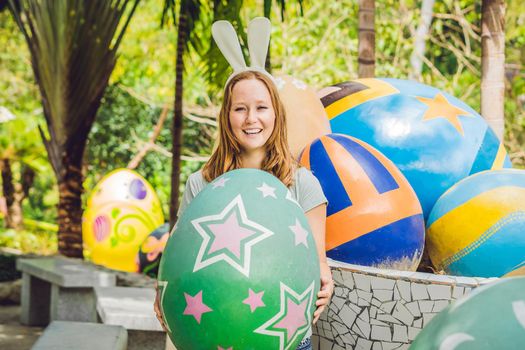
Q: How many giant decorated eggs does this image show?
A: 8